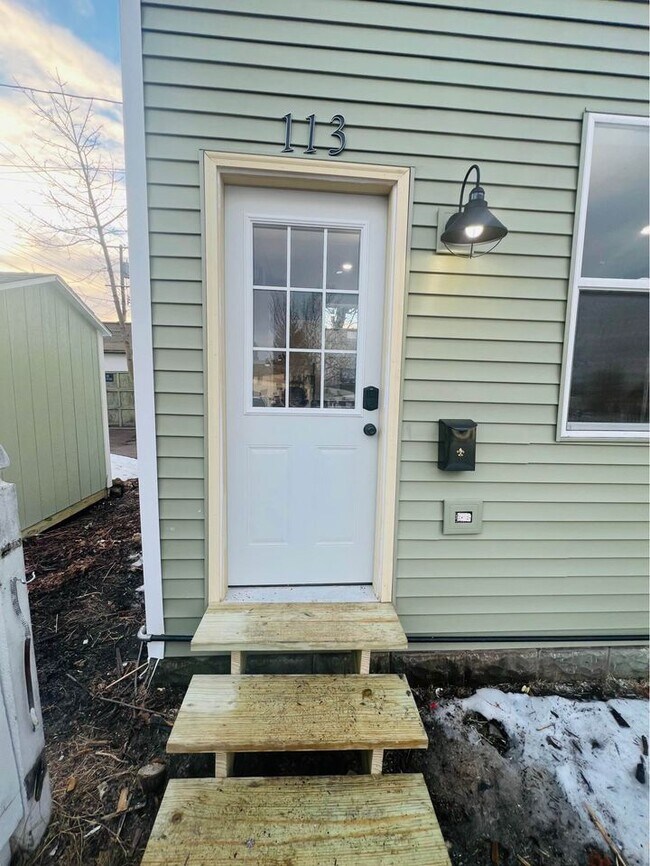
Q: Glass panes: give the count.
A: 11